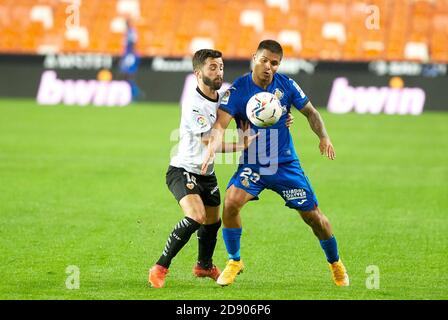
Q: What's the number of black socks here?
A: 2